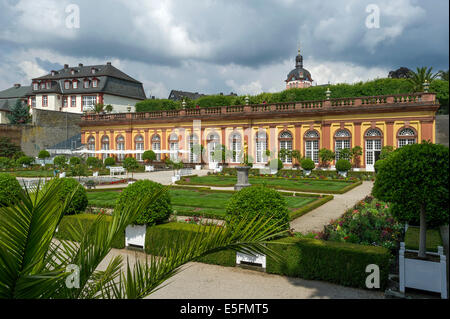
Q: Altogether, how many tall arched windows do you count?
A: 15